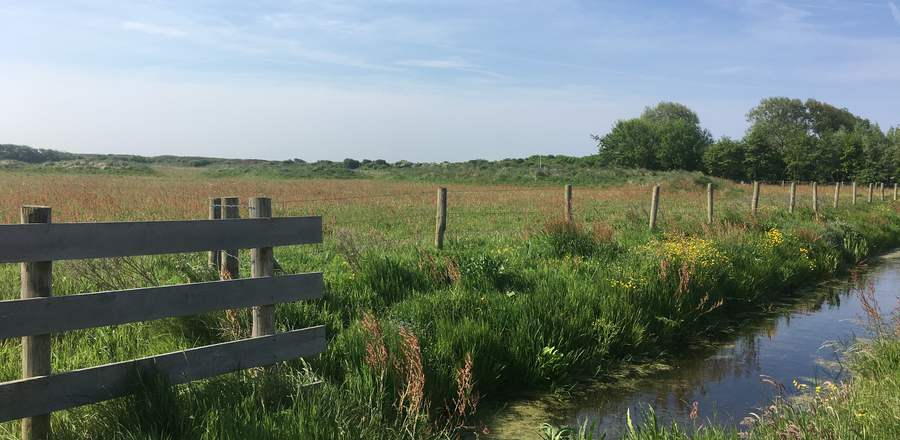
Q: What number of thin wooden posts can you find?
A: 12